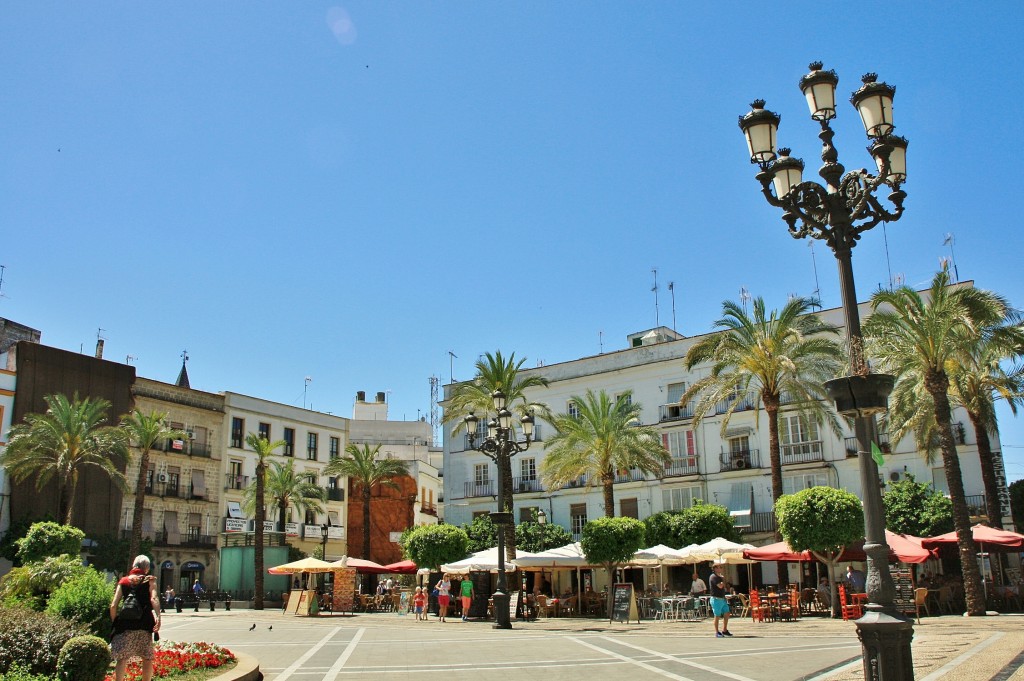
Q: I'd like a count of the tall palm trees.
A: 10